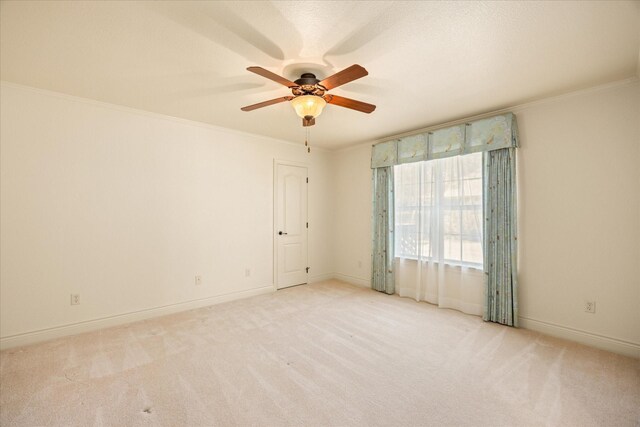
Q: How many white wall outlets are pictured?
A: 4